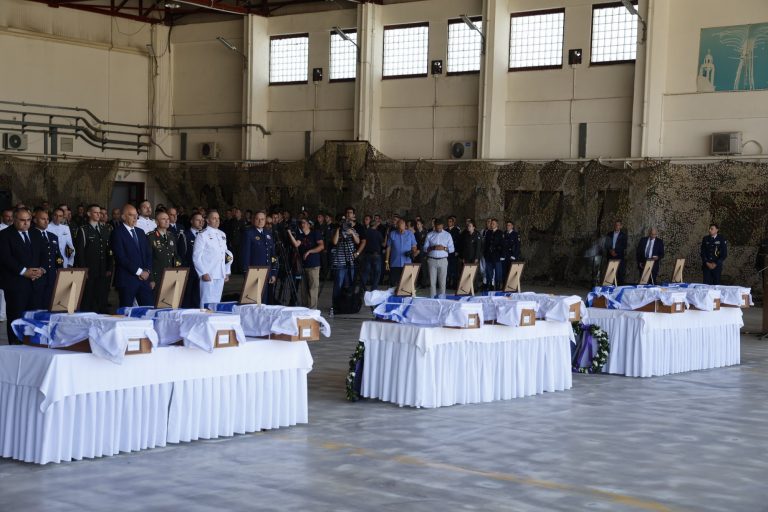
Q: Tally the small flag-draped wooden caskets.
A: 9